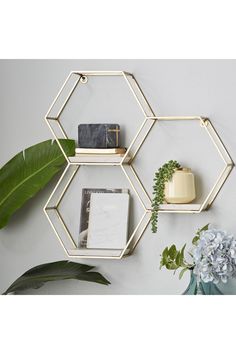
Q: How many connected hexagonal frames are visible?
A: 3